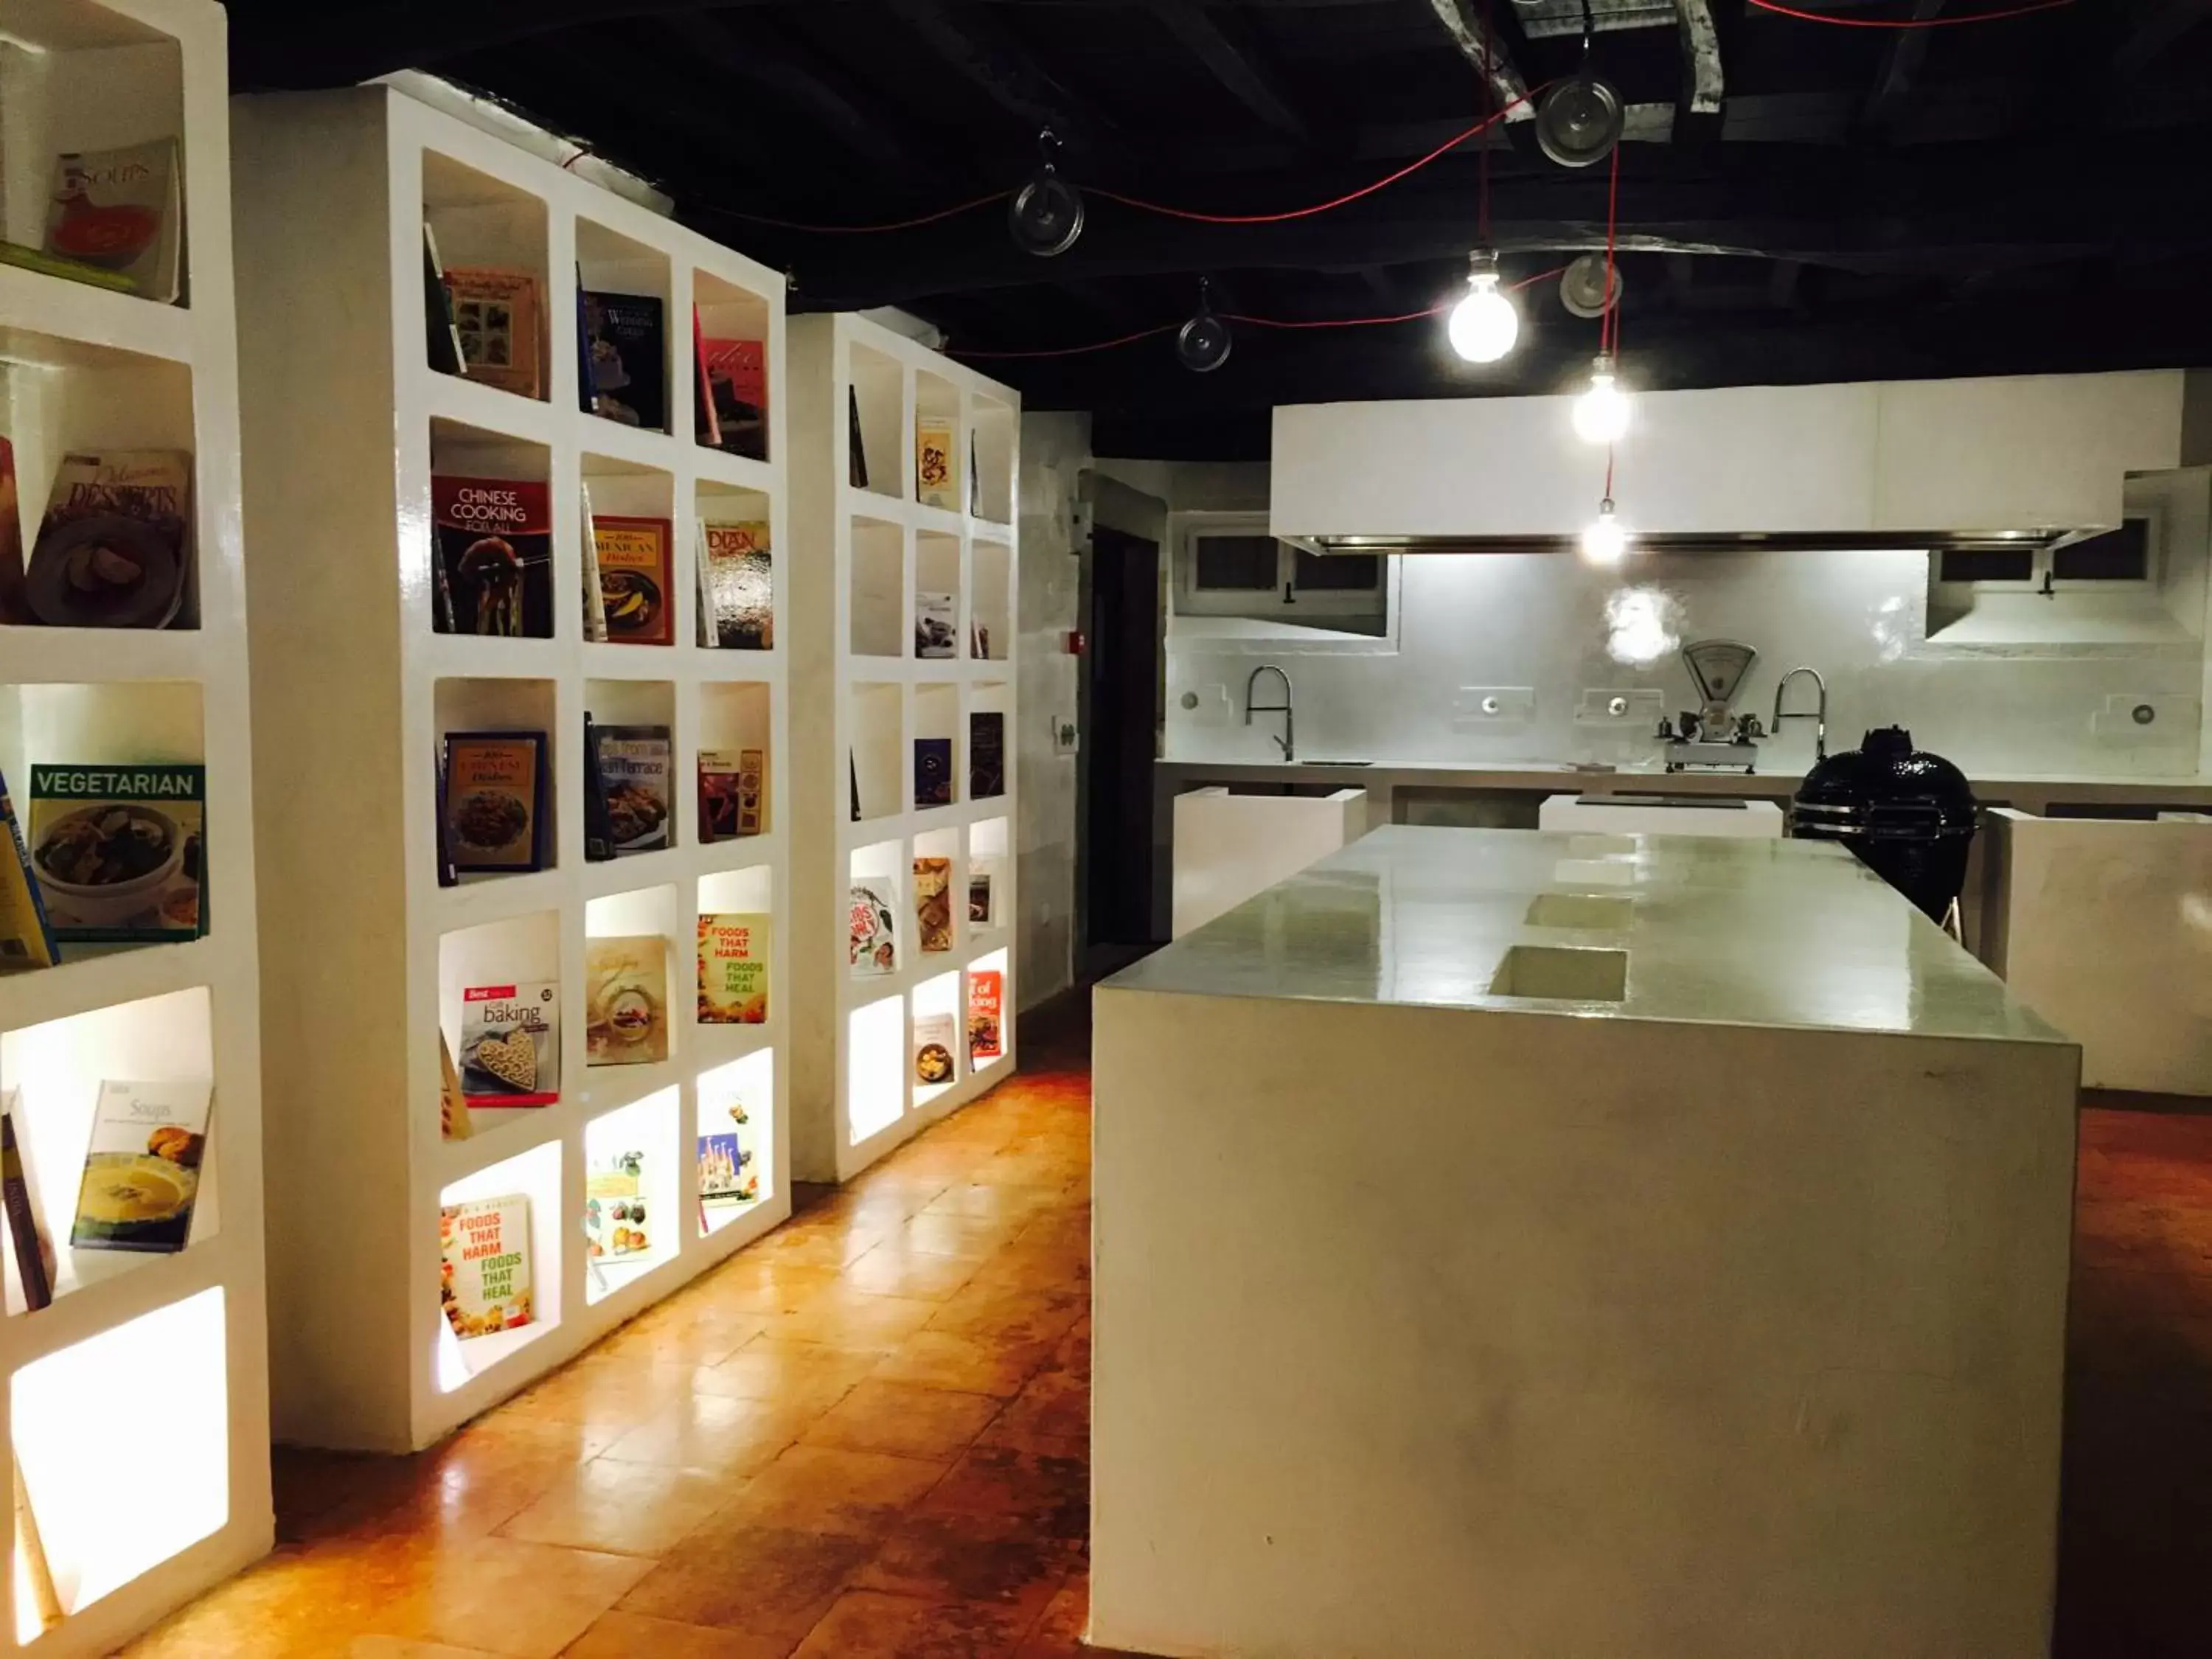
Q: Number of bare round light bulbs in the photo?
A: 3